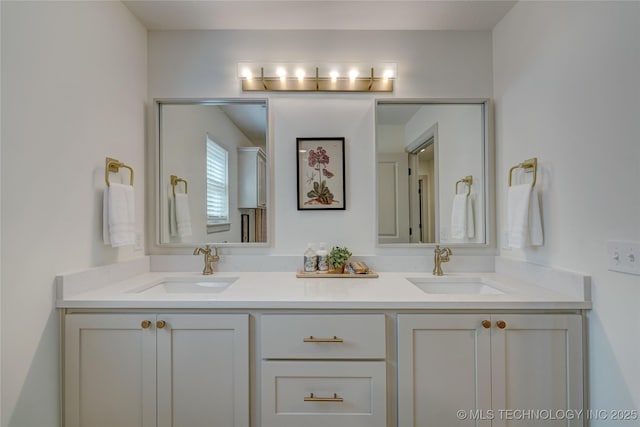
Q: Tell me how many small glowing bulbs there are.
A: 6